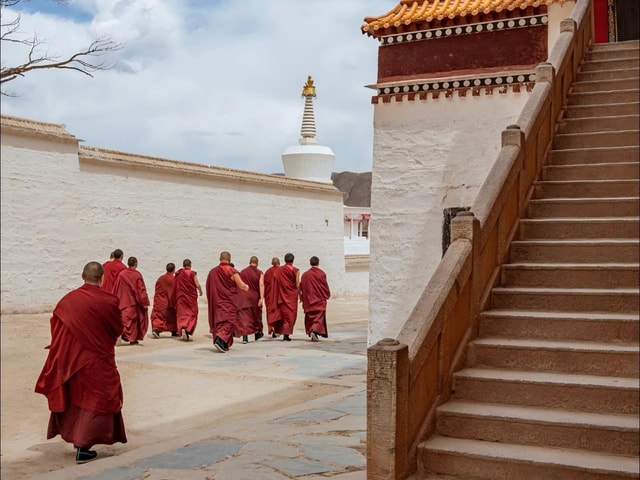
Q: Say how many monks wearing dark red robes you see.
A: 10